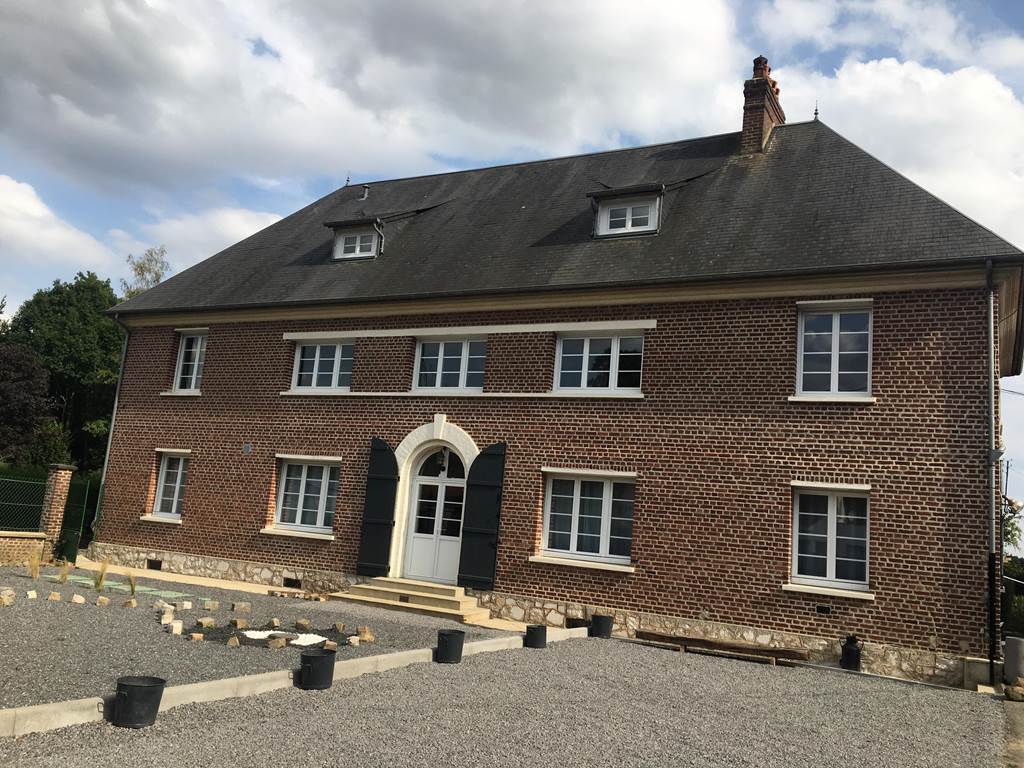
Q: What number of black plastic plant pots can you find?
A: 5